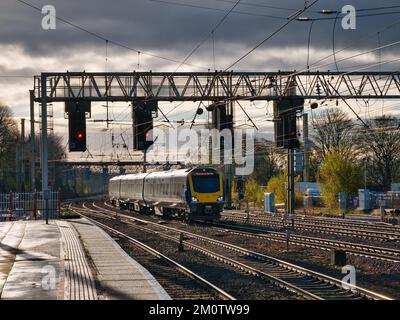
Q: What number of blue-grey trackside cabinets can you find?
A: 3